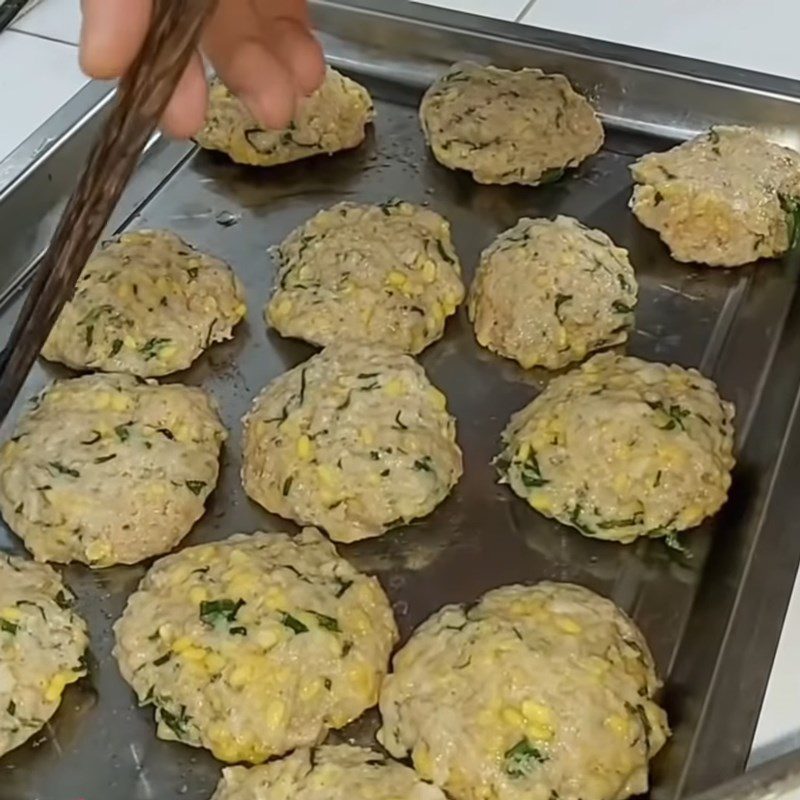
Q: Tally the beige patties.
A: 13